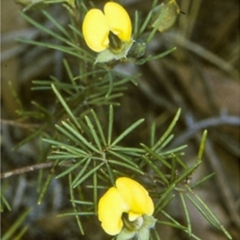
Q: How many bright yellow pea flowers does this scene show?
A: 2